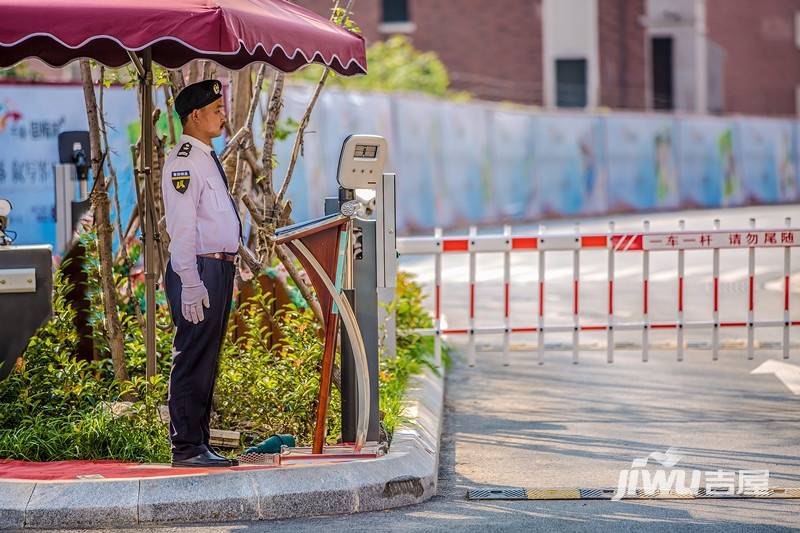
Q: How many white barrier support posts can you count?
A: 11